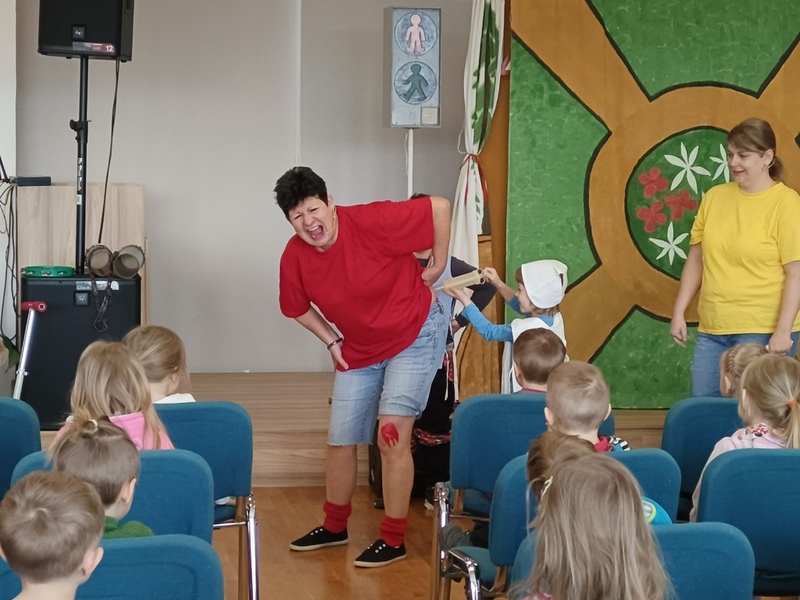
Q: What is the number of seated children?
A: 10